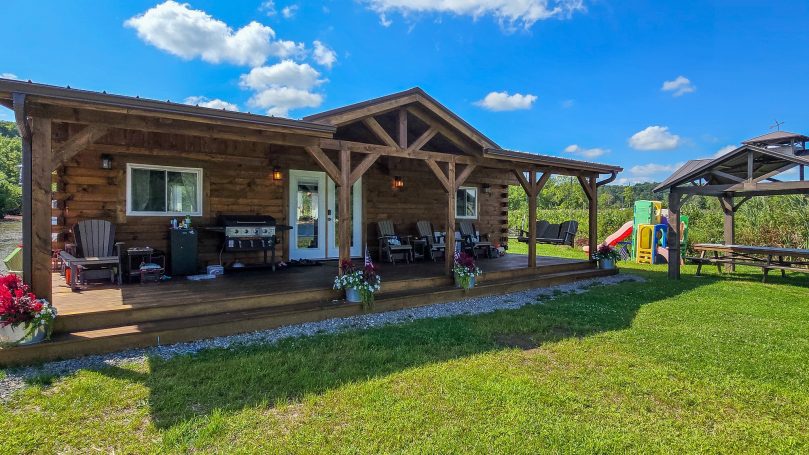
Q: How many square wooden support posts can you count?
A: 7